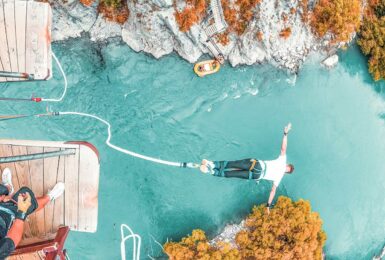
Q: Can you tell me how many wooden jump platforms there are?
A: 2